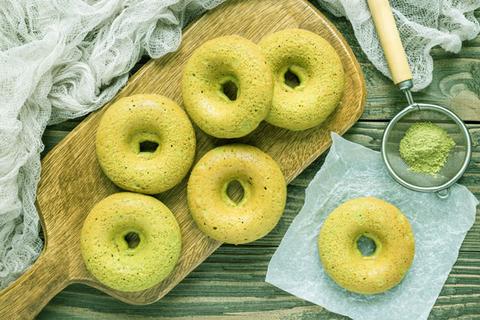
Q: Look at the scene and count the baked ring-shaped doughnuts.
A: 6